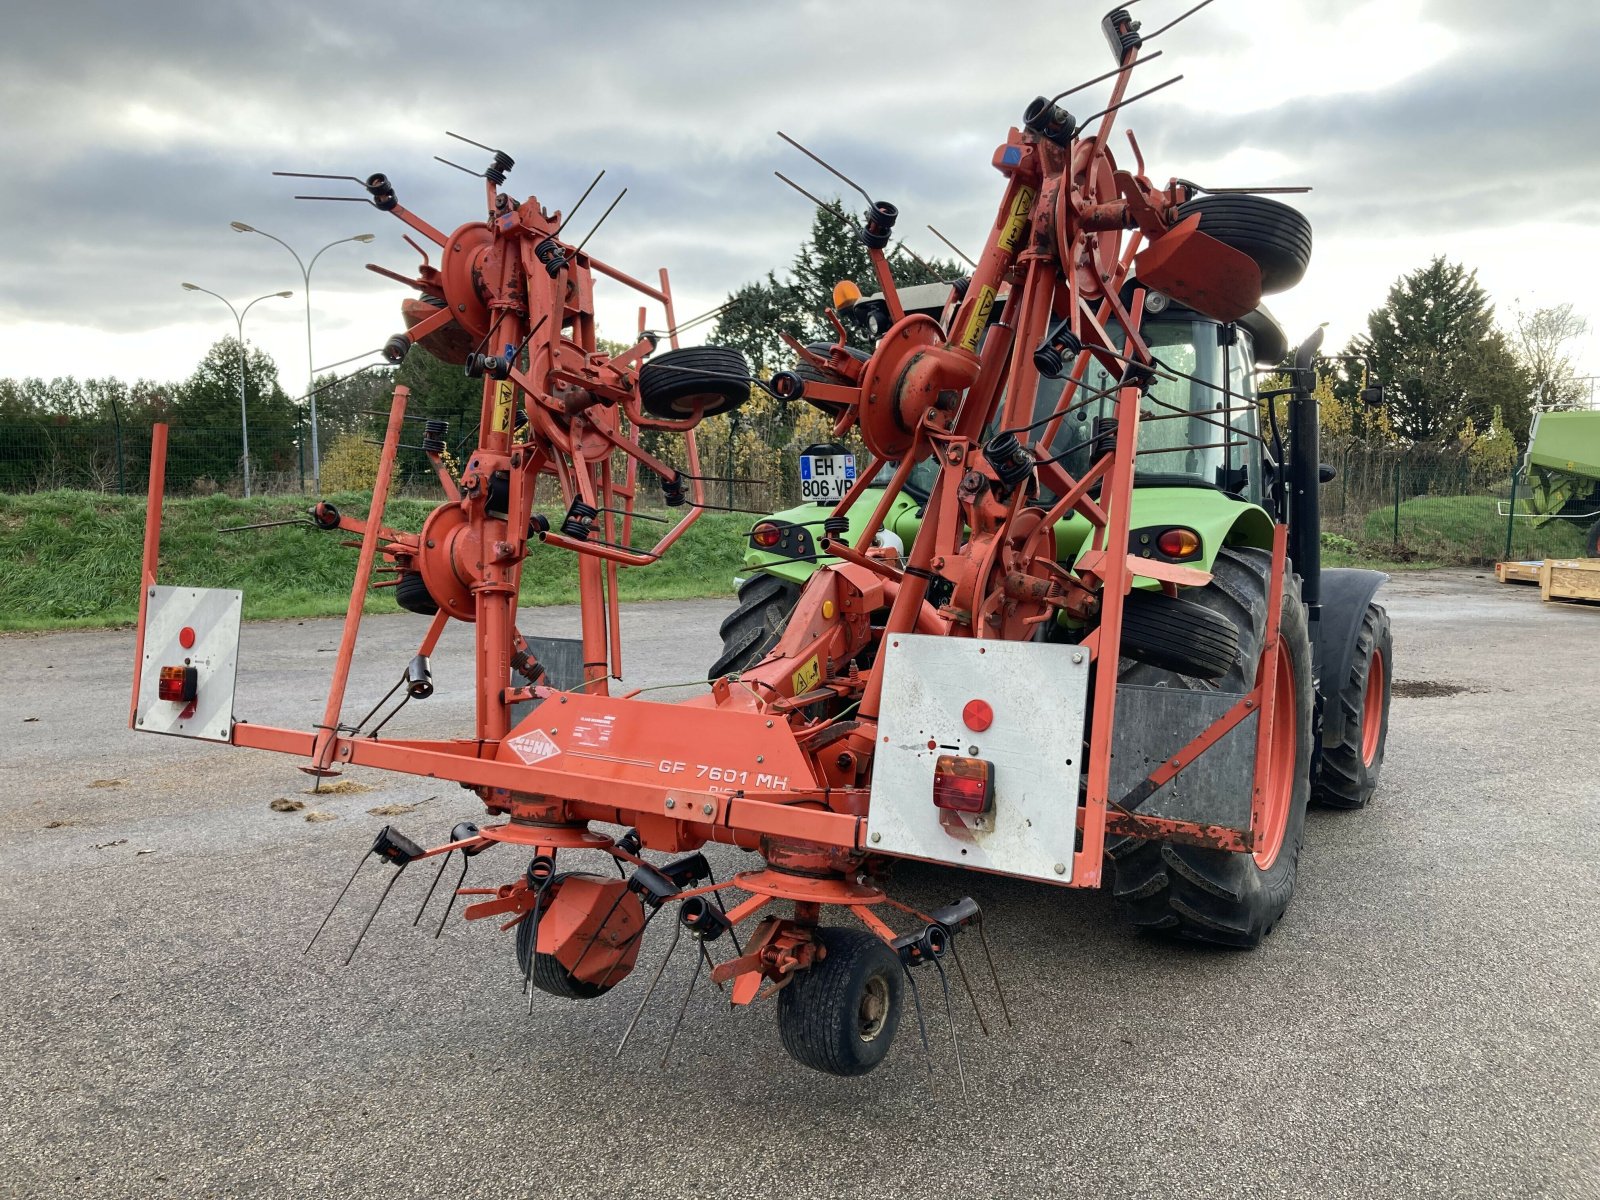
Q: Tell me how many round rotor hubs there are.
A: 8